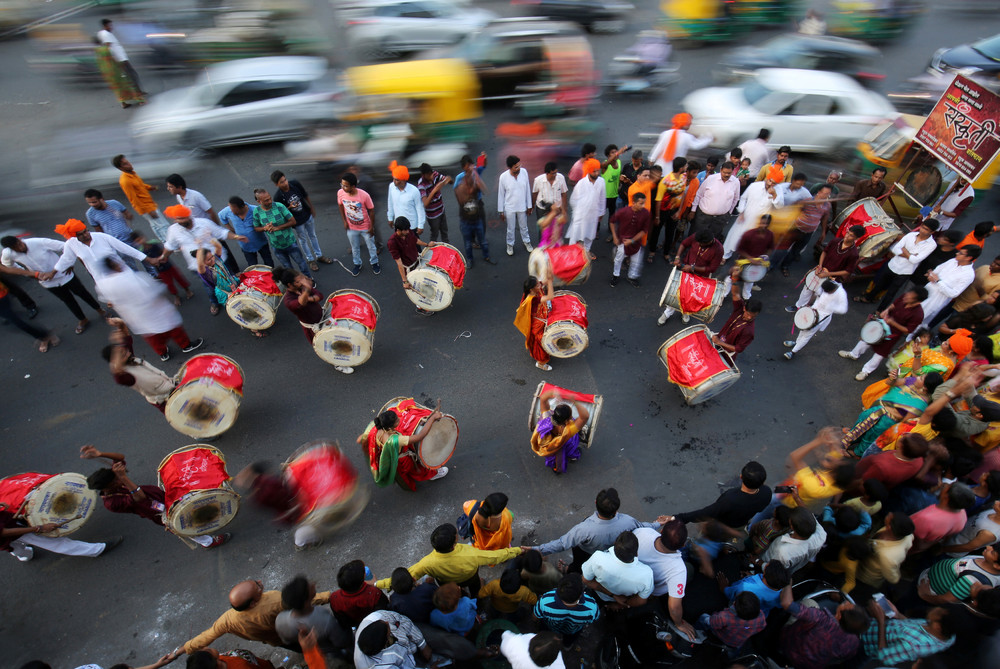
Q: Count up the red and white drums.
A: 14